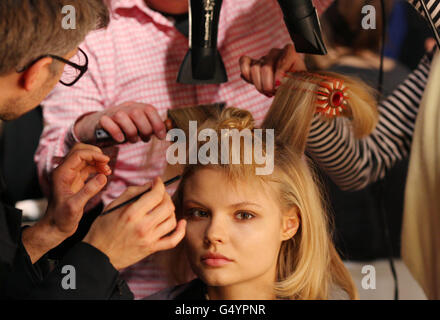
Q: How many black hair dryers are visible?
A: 2